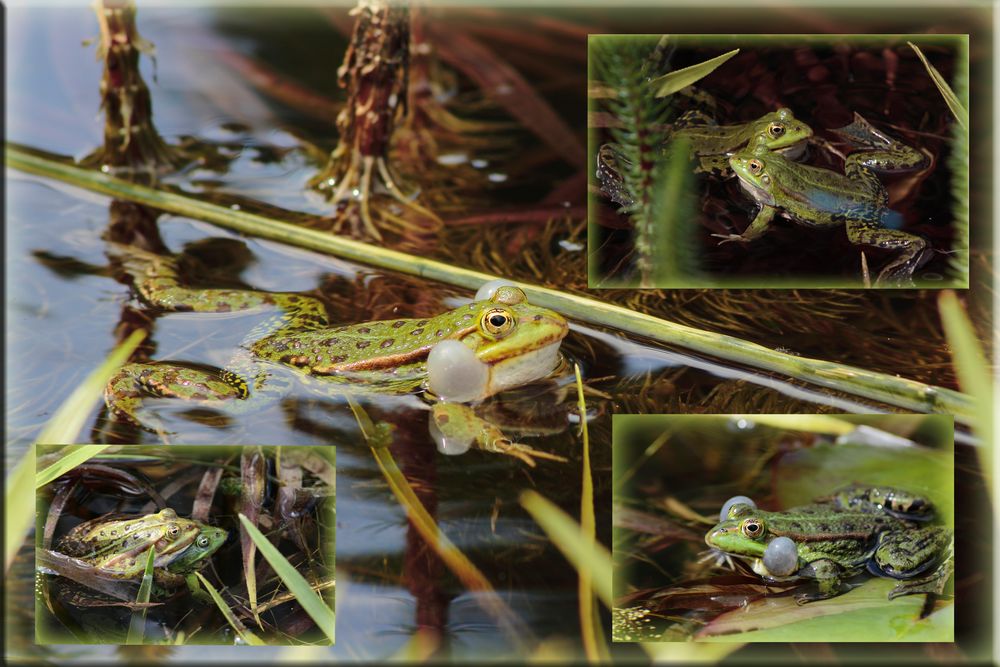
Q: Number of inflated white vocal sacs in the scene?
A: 4